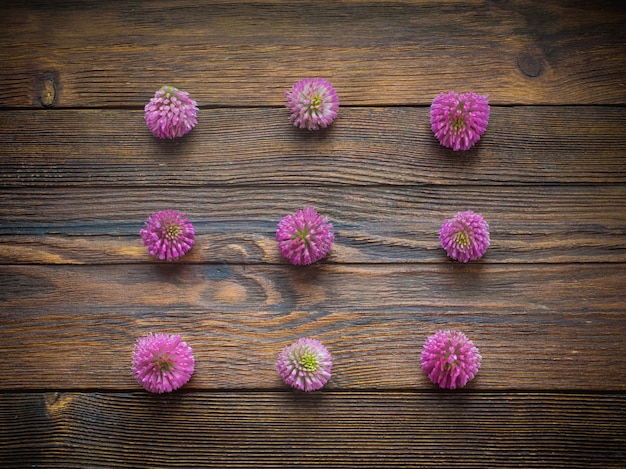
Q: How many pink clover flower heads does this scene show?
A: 9